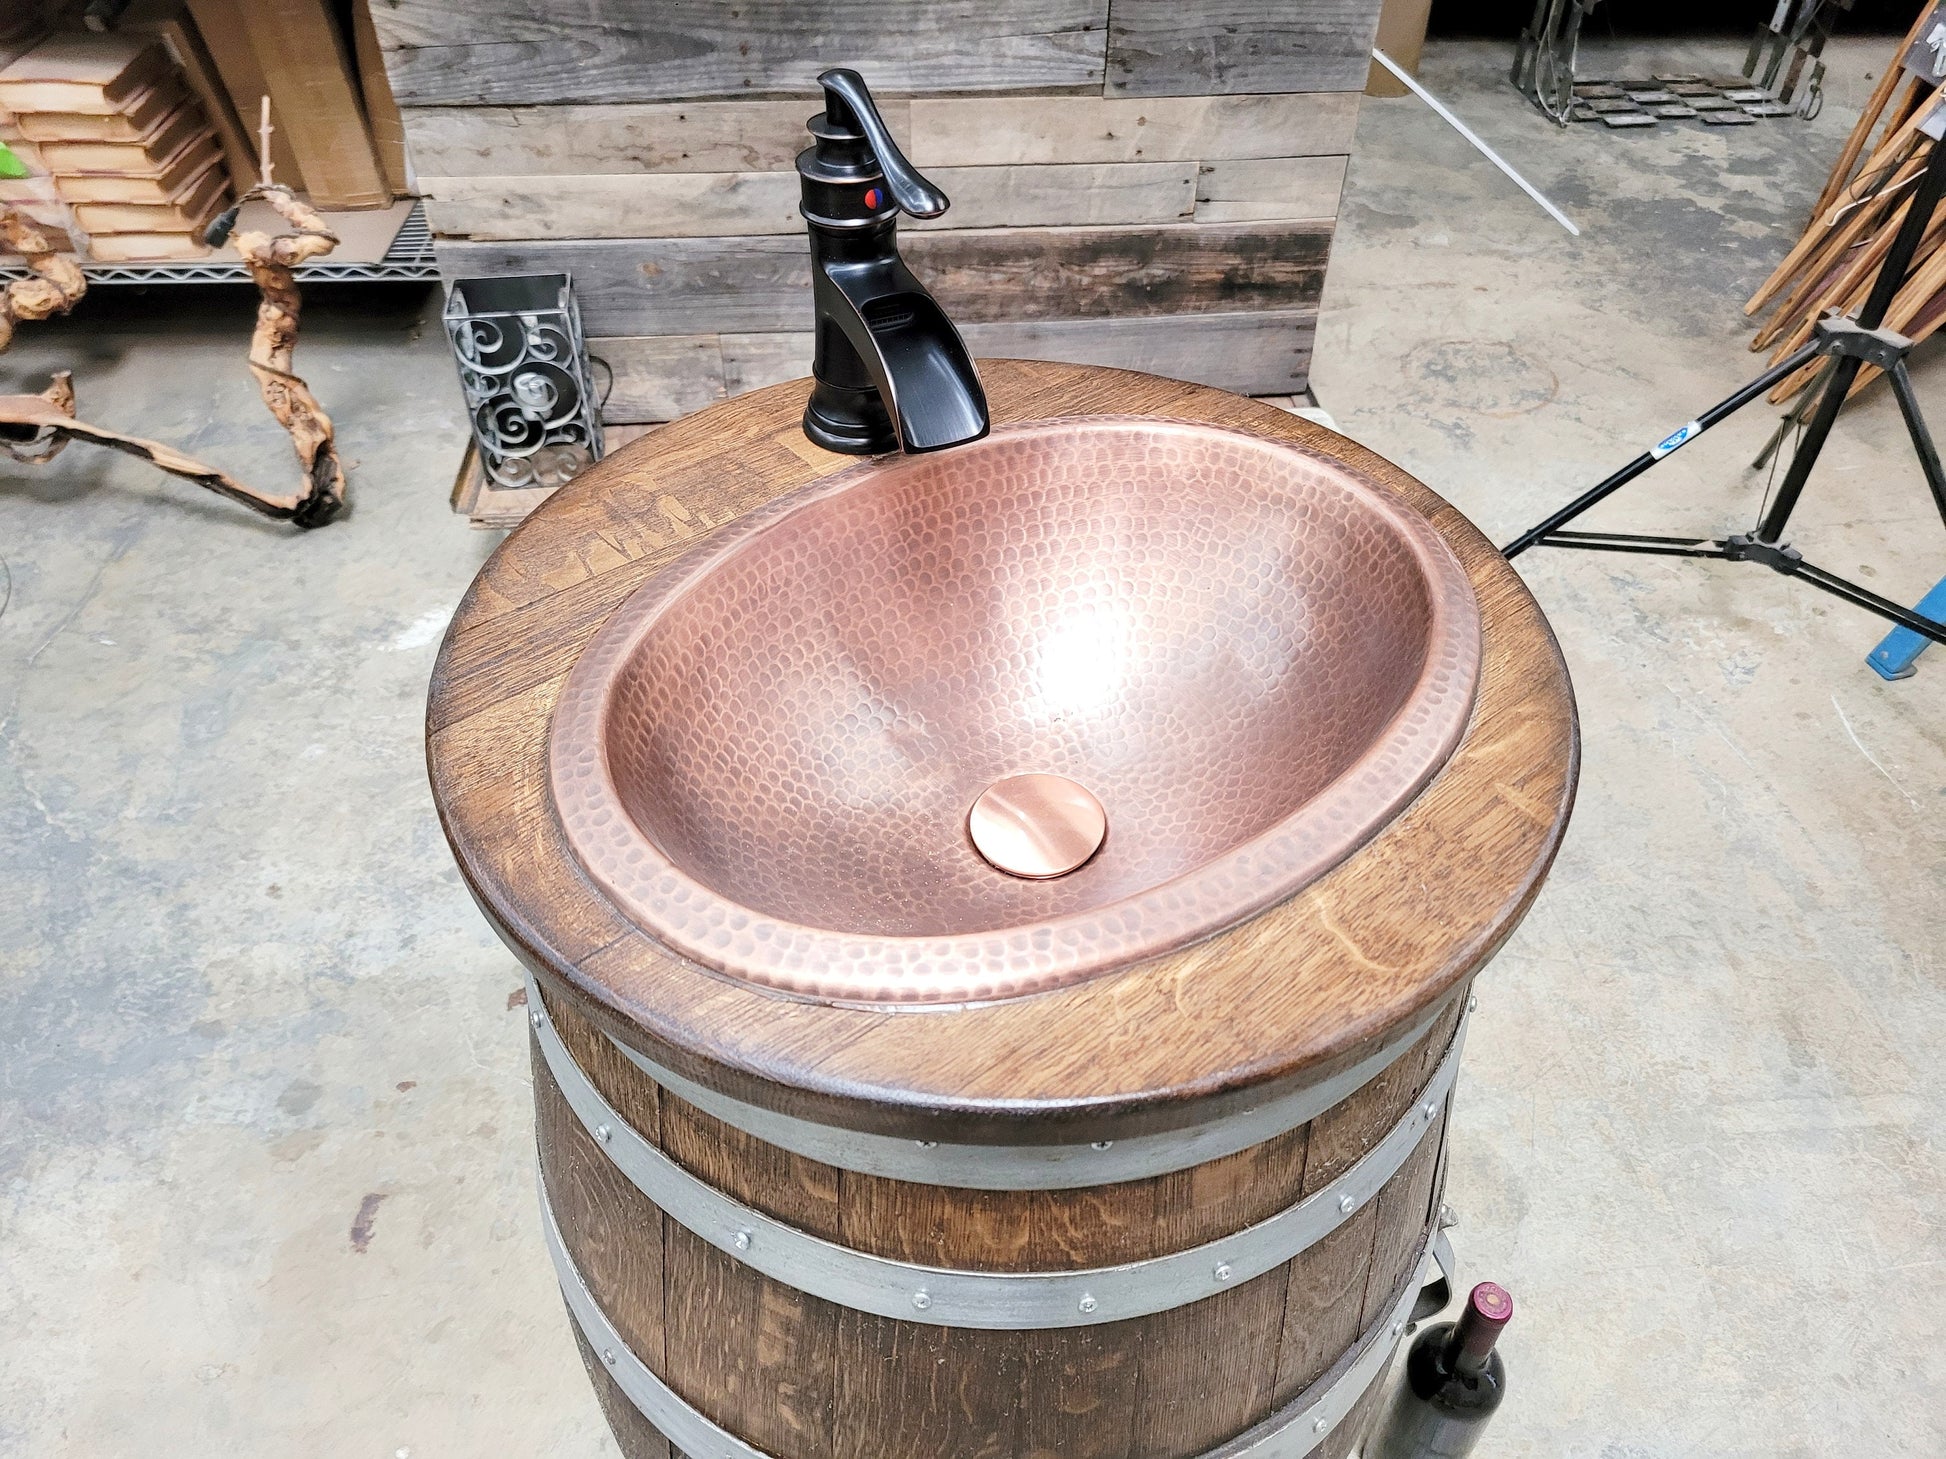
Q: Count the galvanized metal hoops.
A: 3